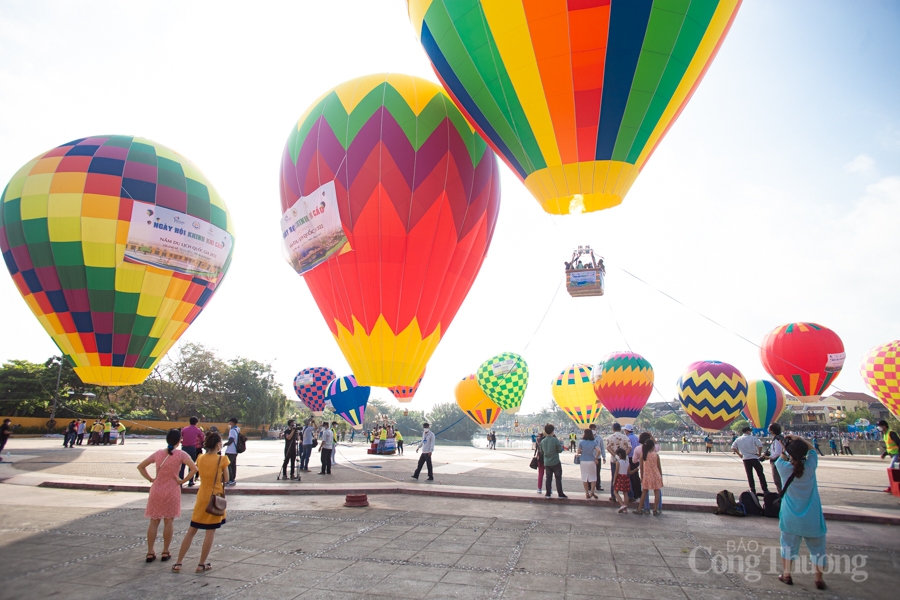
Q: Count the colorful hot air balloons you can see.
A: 14